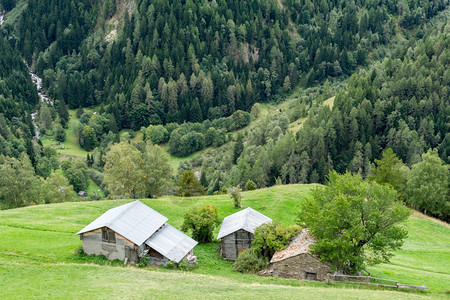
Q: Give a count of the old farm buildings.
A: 3